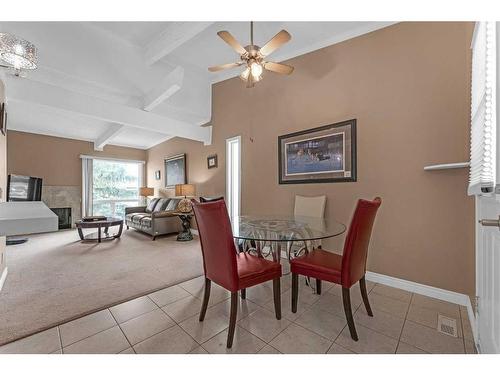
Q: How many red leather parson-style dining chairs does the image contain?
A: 2